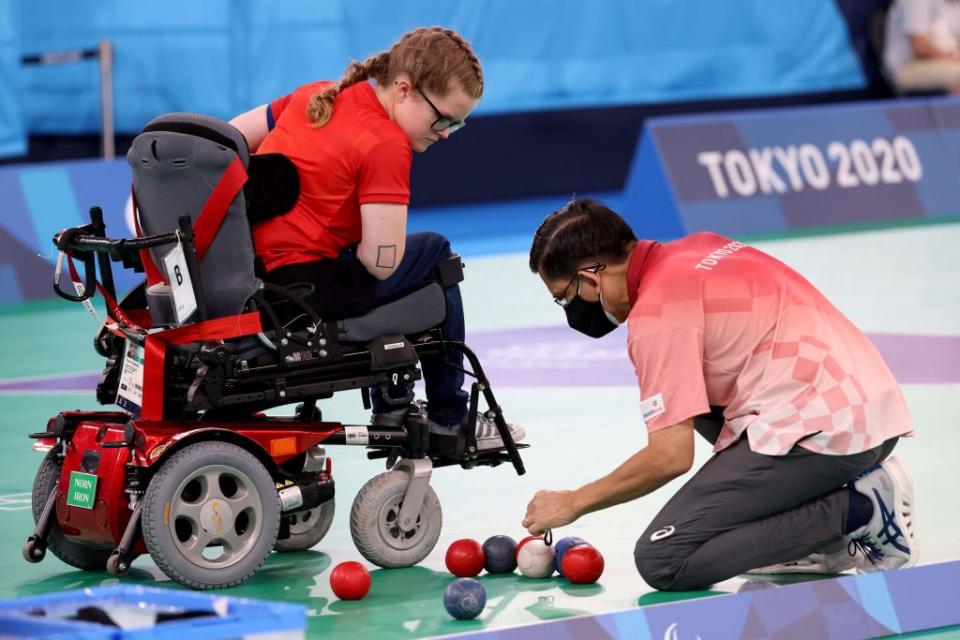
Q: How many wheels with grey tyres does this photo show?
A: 4